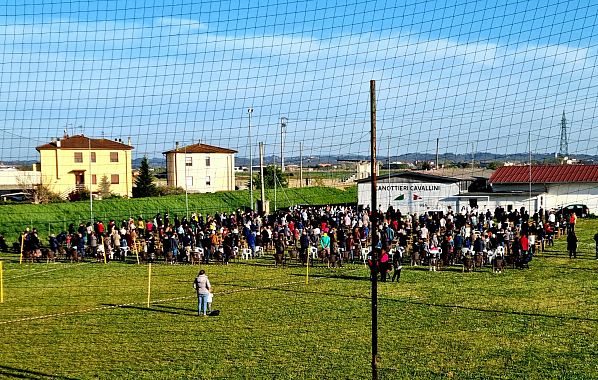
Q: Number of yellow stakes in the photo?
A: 6